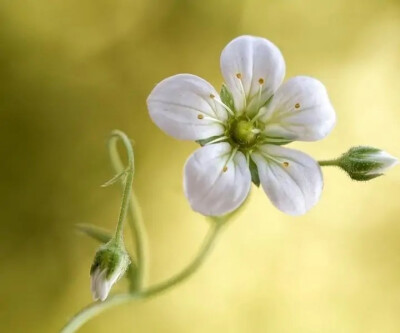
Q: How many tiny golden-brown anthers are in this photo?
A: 7